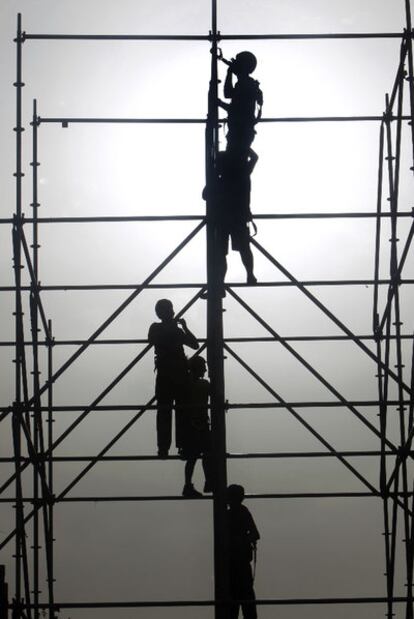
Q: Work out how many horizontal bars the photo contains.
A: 9